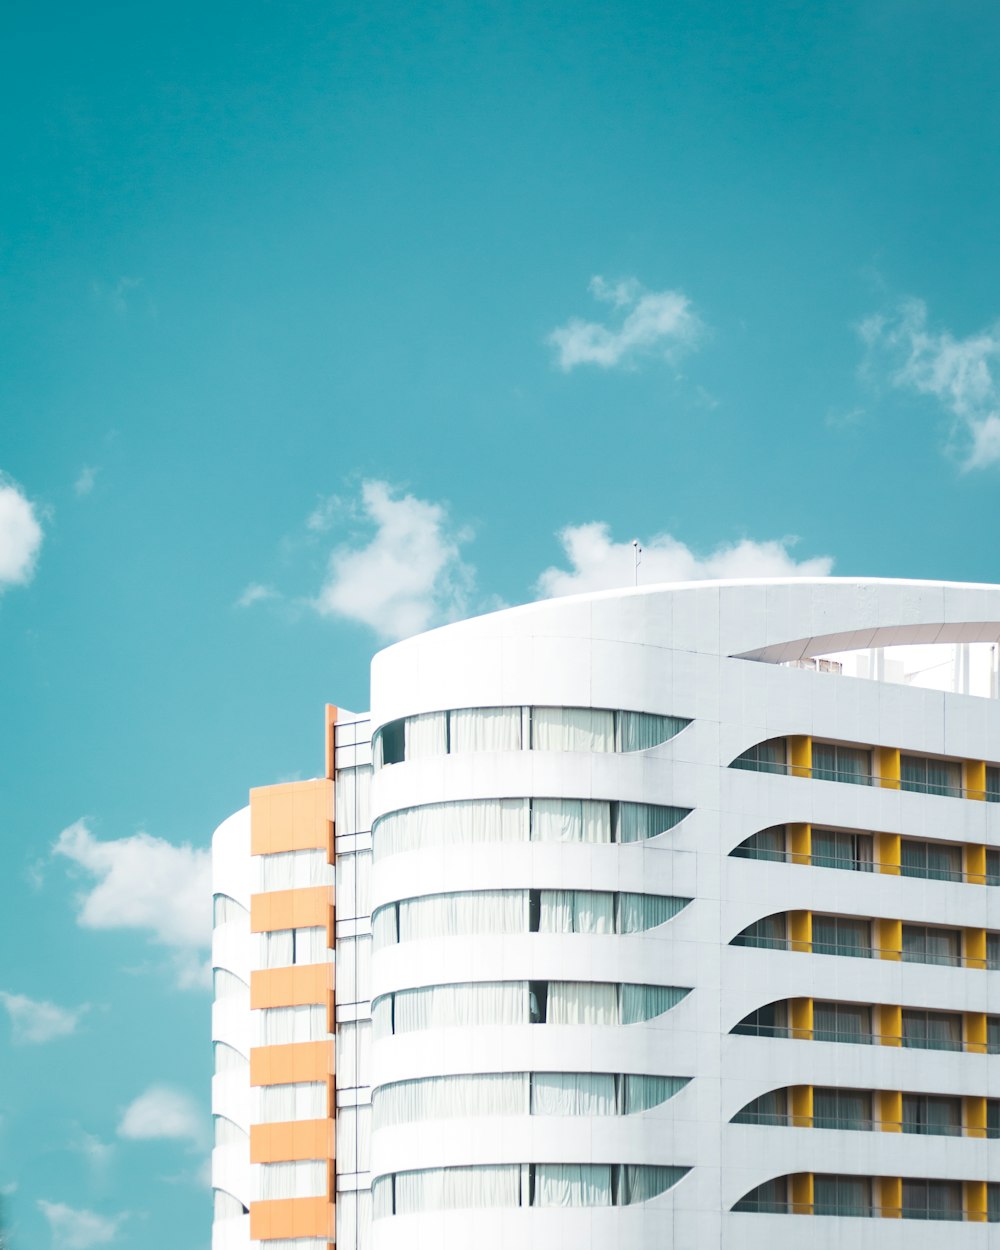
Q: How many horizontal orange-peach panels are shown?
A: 6